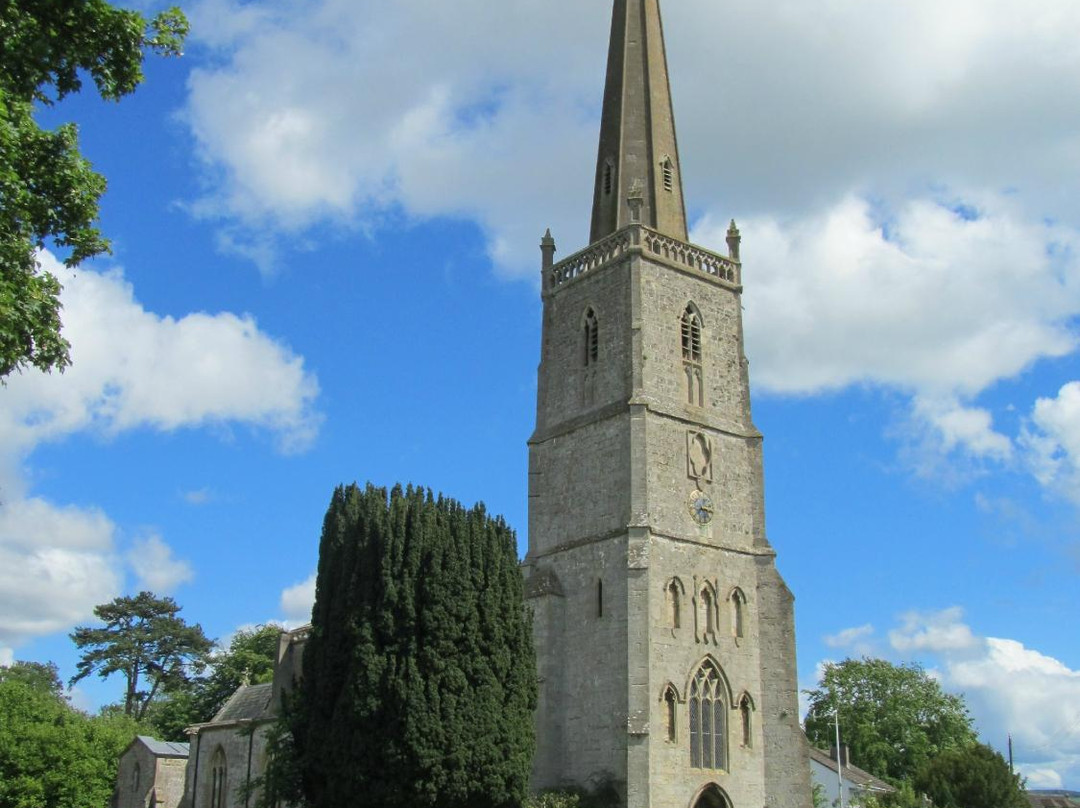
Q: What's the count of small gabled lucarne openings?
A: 2